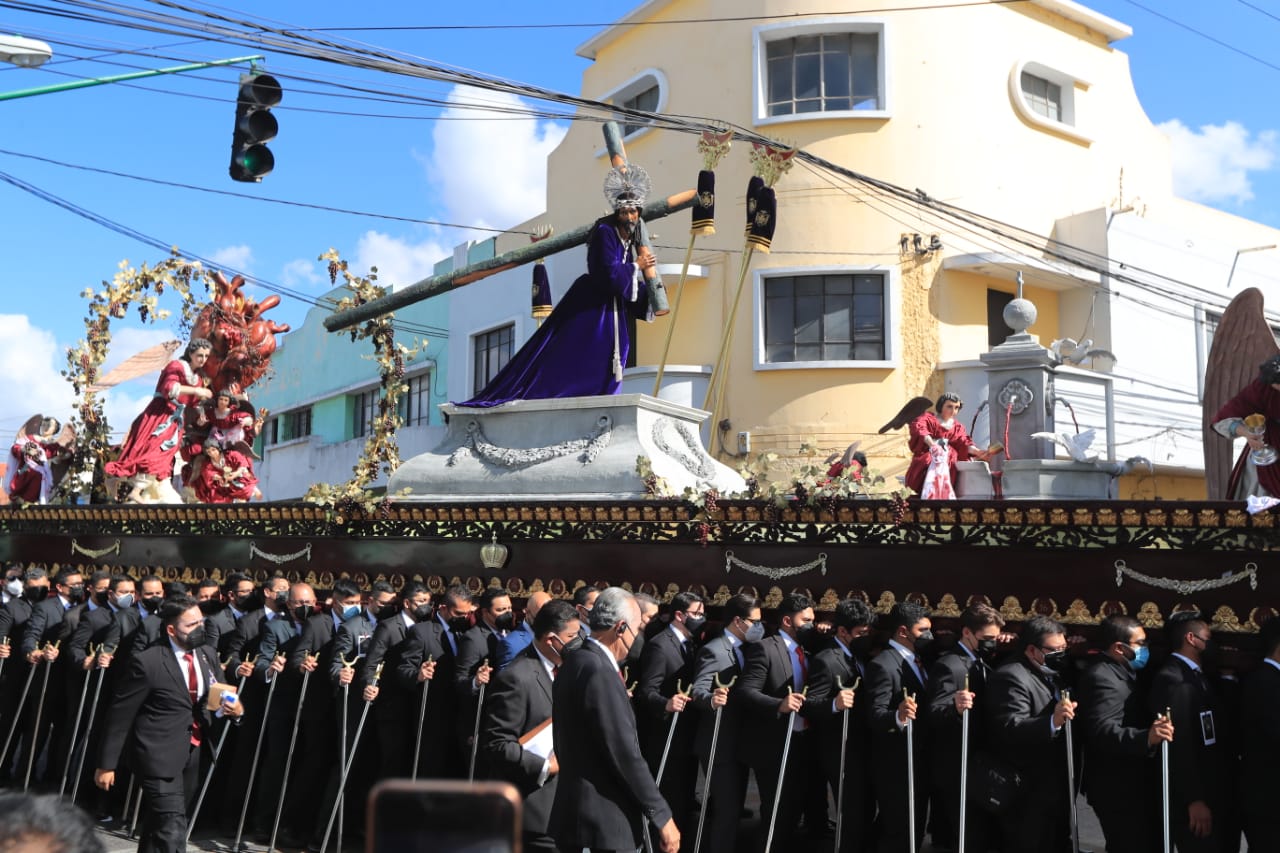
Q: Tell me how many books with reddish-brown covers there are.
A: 1